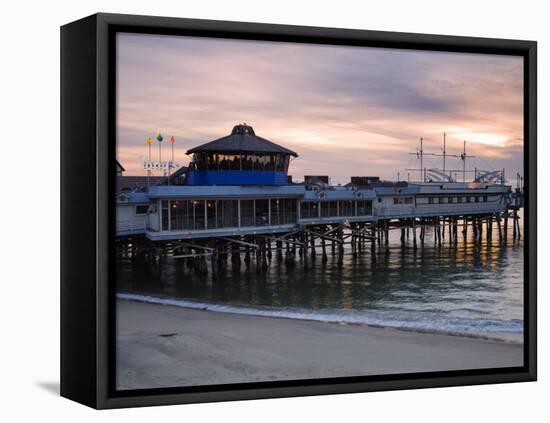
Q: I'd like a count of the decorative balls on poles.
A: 3